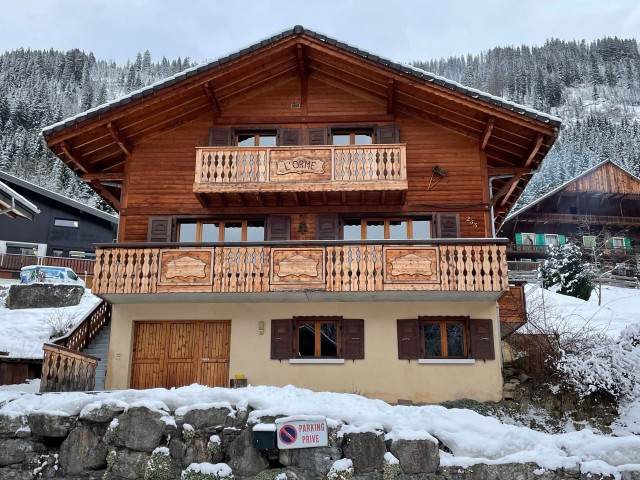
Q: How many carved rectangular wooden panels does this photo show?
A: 4